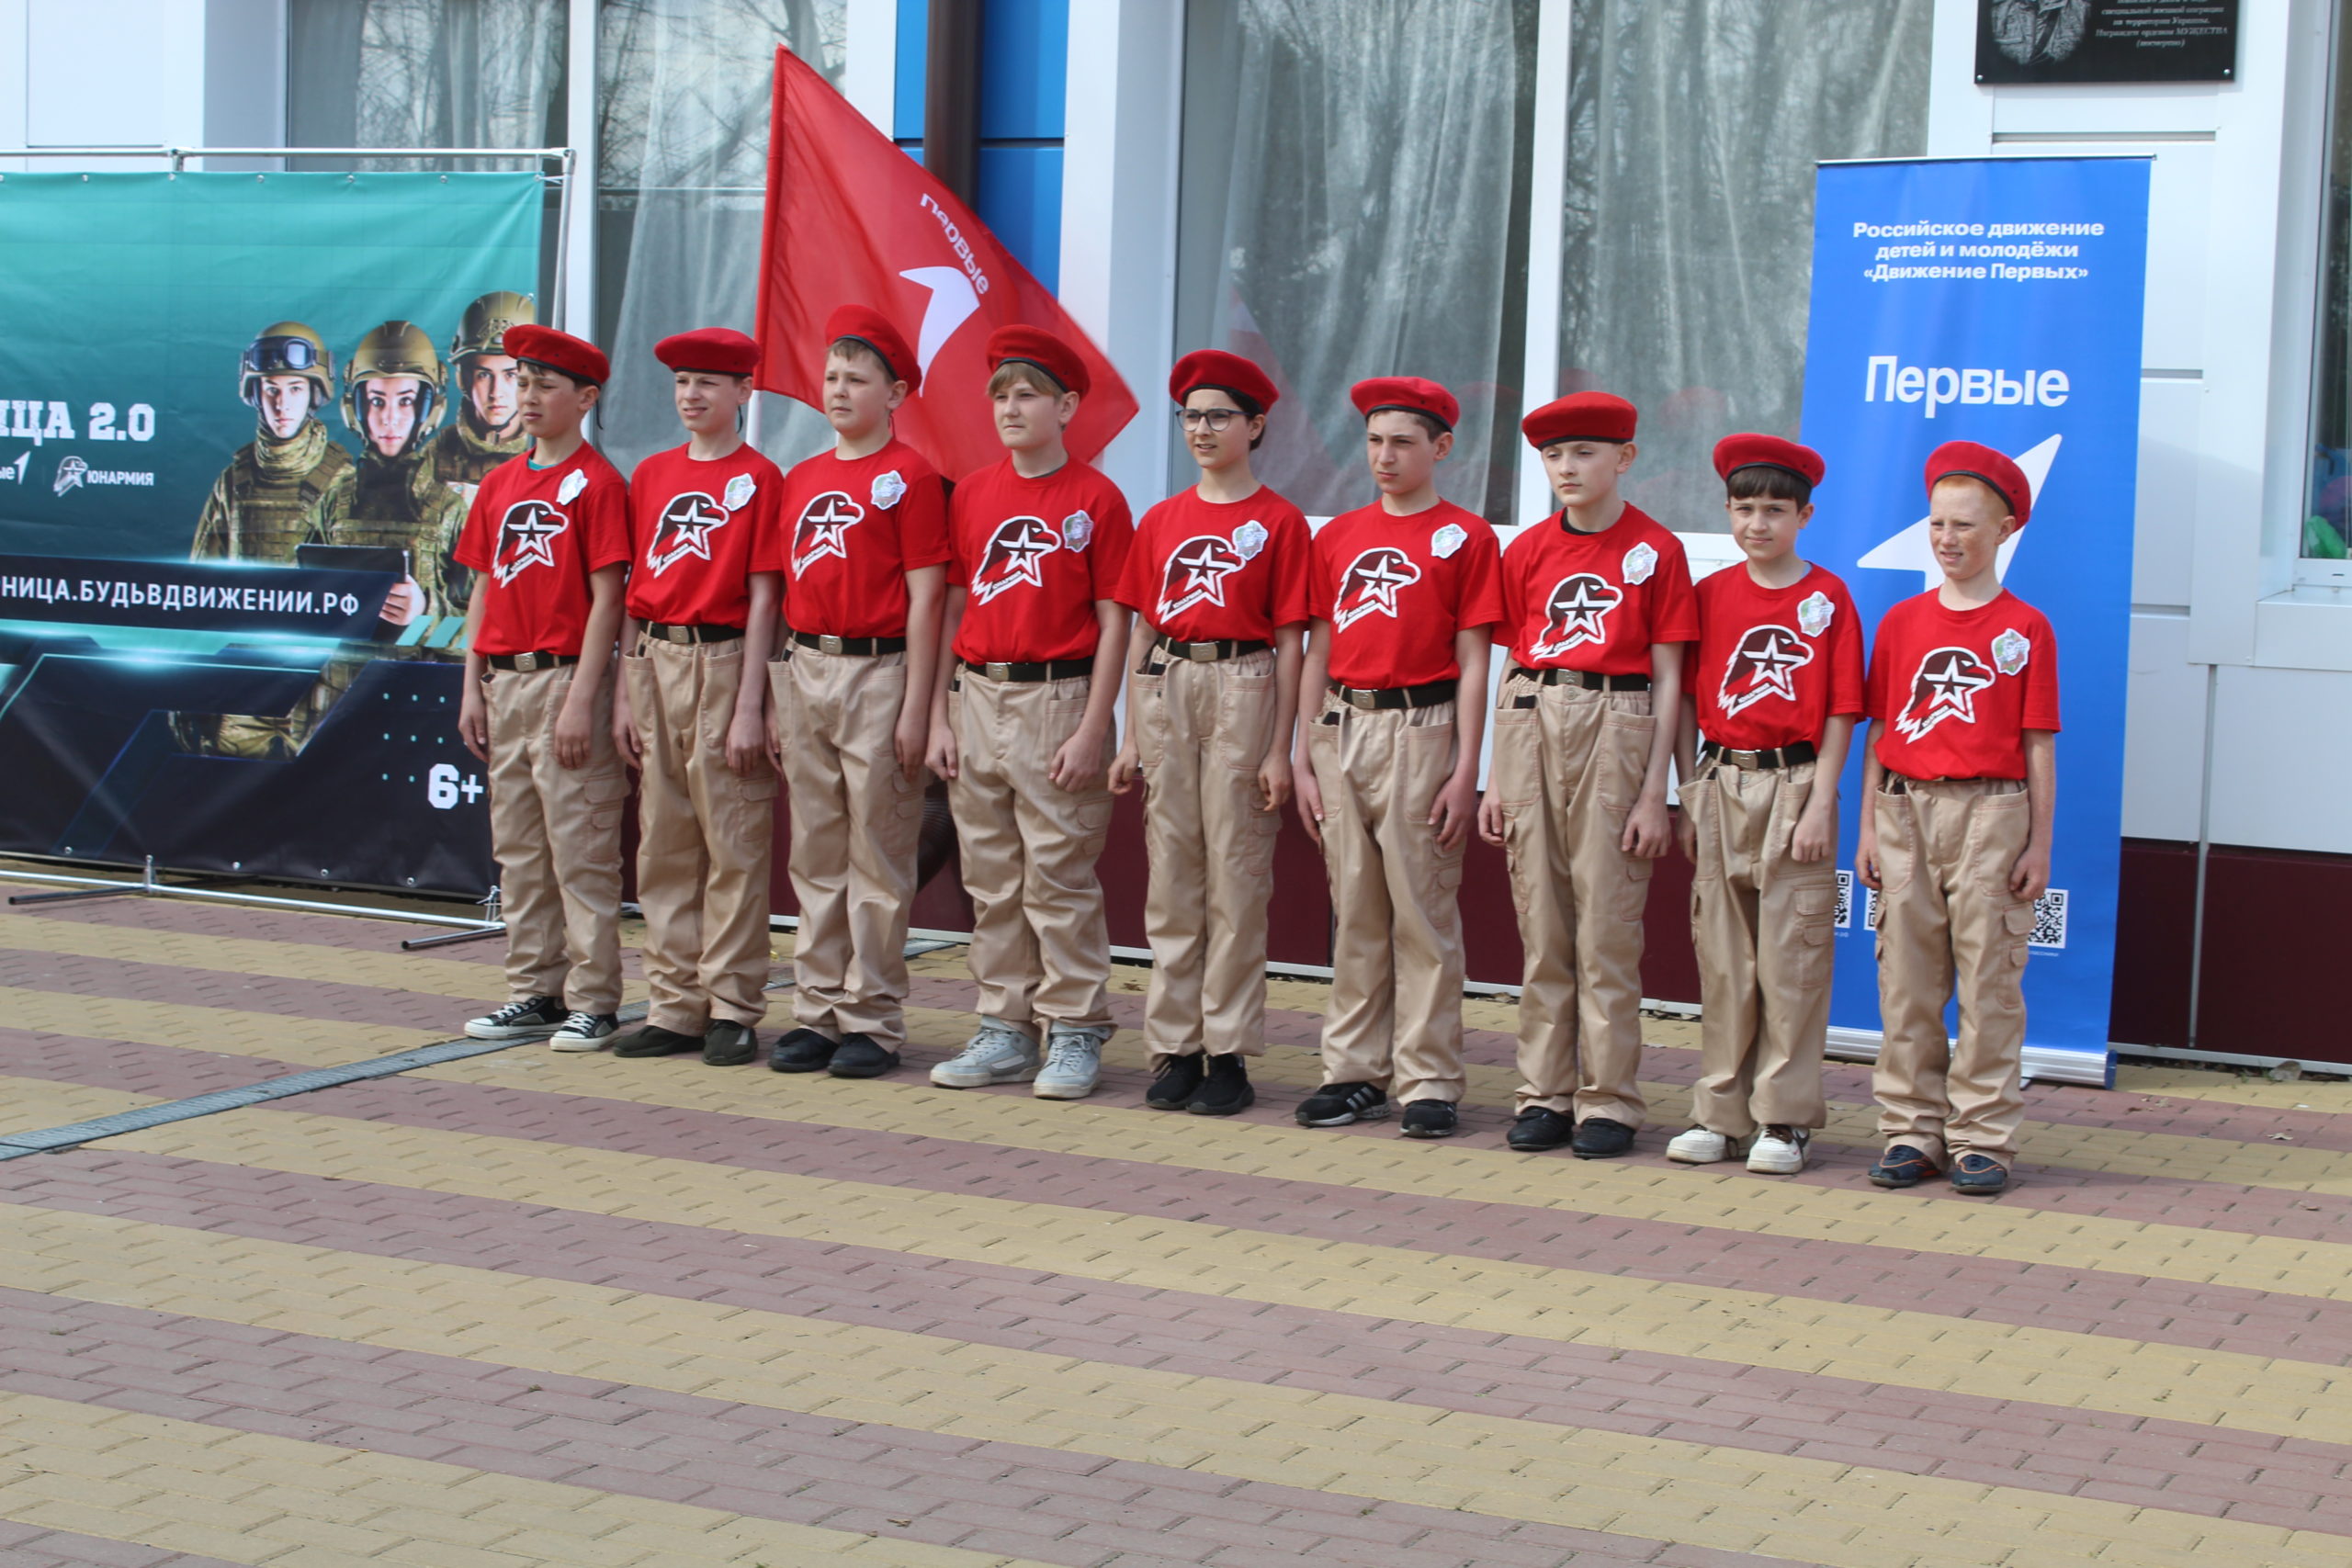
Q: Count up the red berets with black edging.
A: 9